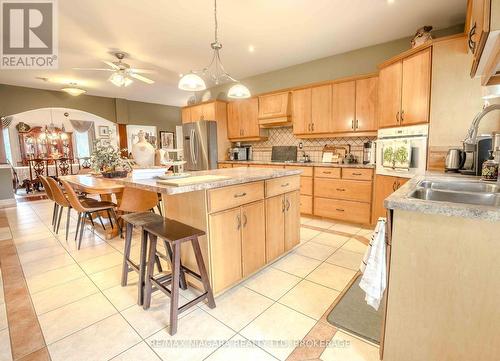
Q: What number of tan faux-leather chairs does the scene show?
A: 4